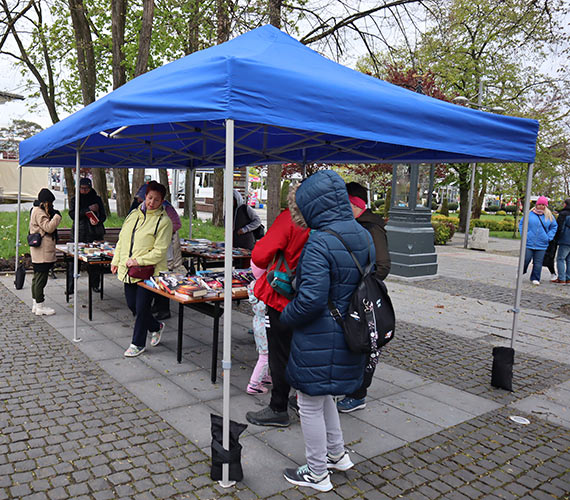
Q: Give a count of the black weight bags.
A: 3